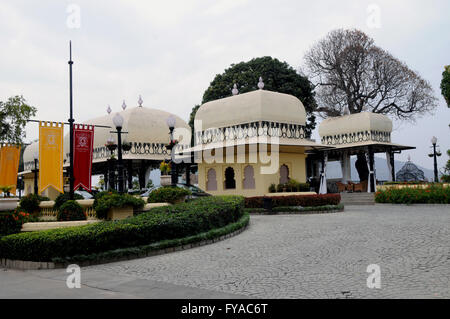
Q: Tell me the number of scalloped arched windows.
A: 4